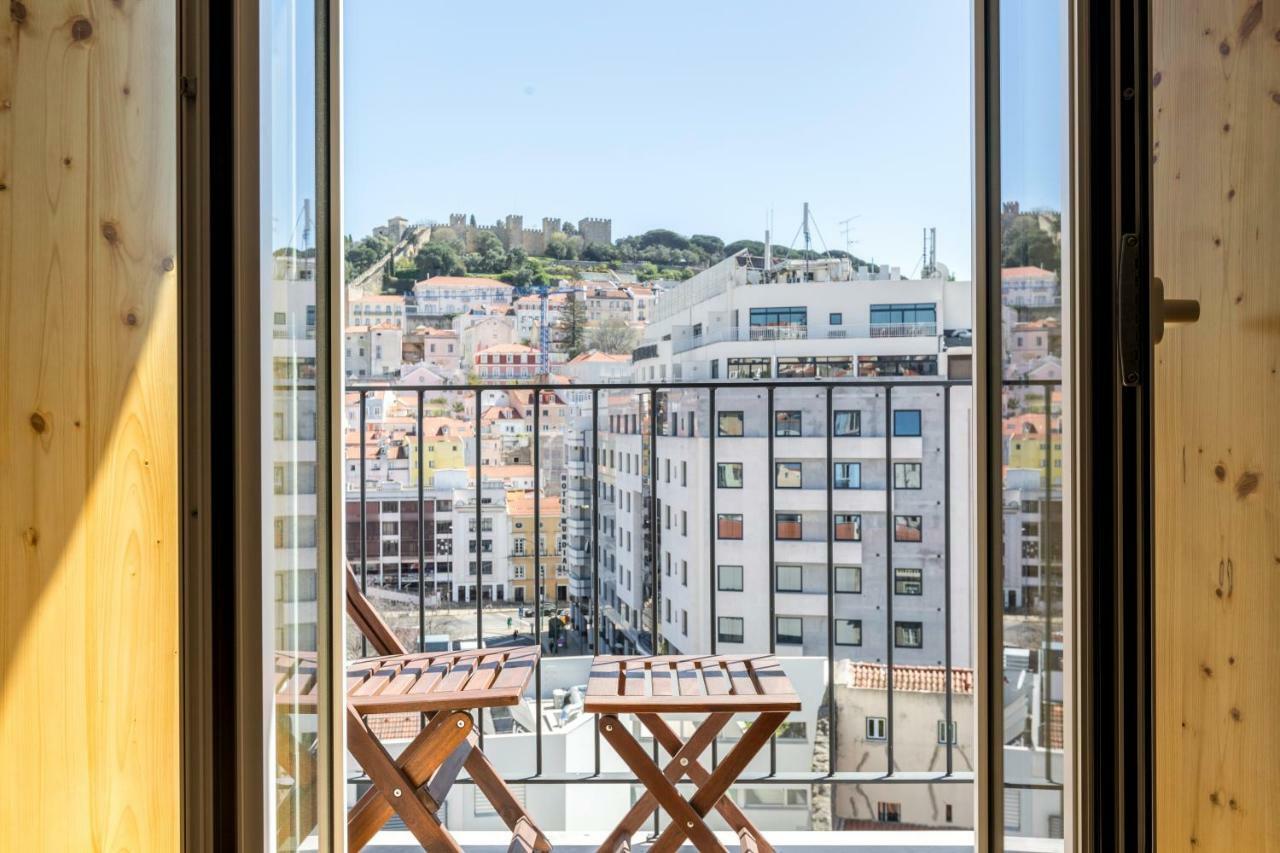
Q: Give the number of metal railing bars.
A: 11